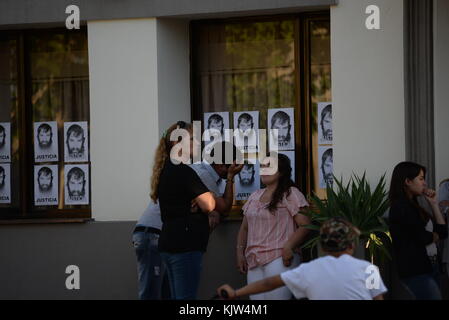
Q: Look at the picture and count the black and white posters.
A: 13